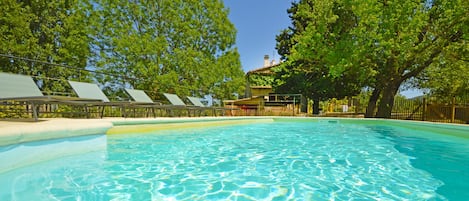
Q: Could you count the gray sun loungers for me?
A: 5